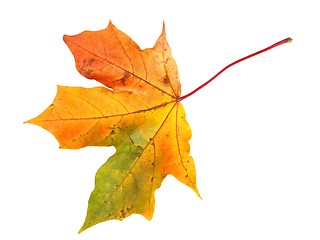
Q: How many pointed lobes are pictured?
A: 5